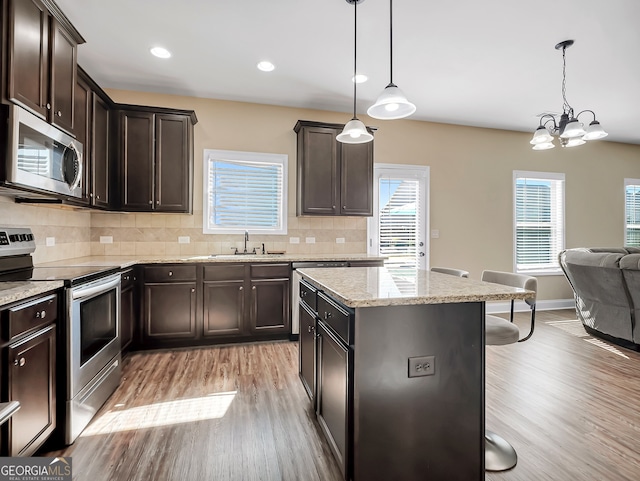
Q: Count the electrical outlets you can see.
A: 7